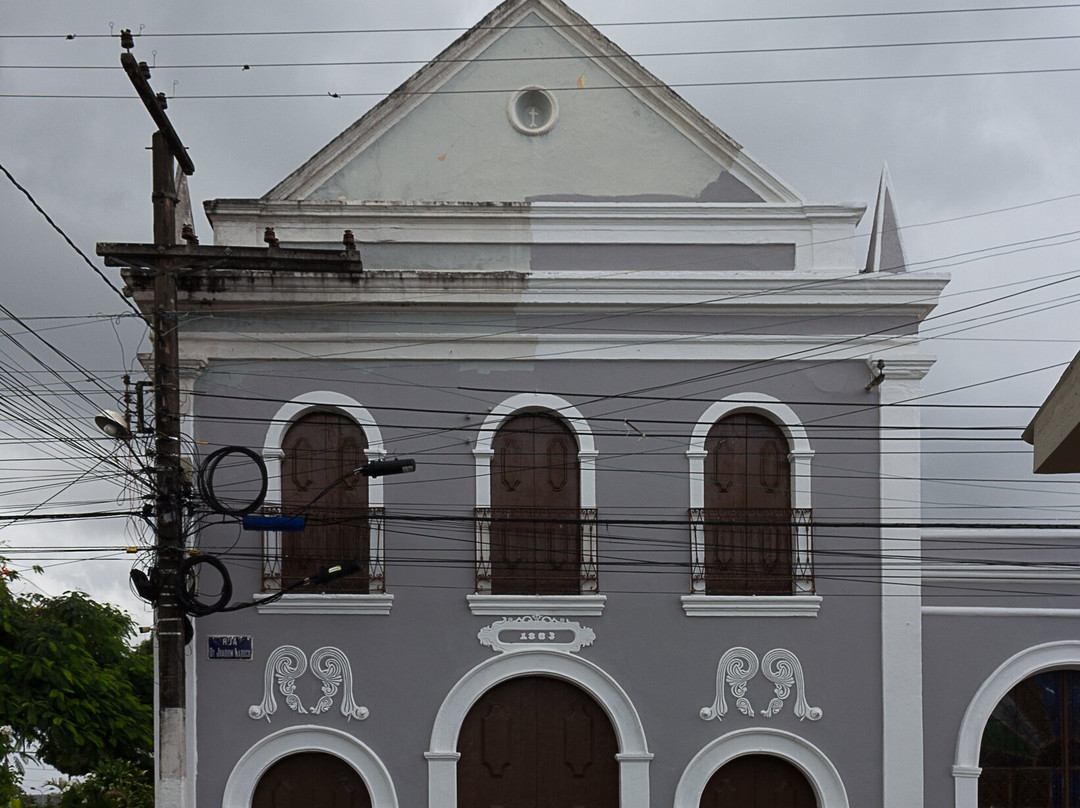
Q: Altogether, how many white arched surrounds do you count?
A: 7